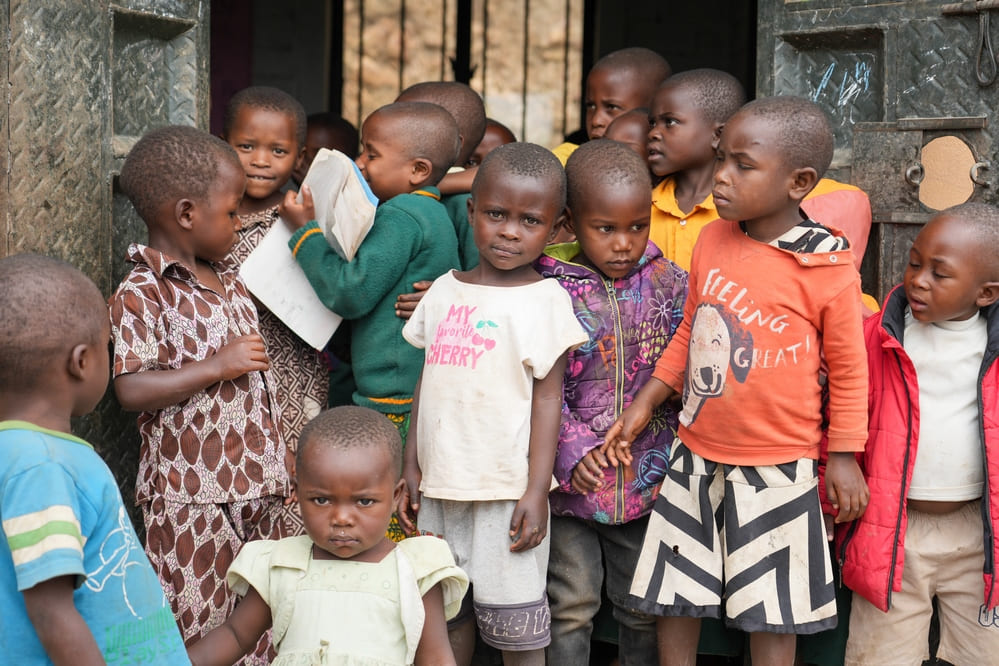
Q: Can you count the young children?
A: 15